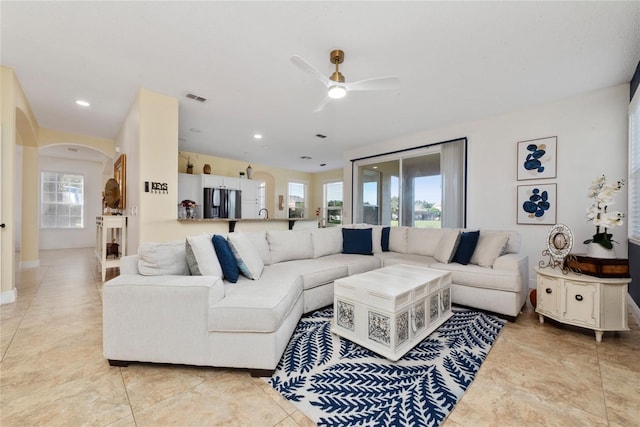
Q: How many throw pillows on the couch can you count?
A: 8